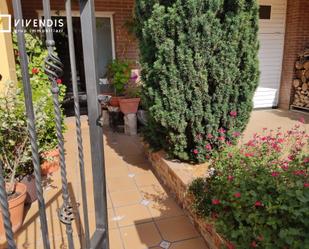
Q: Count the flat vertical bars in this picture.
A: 1